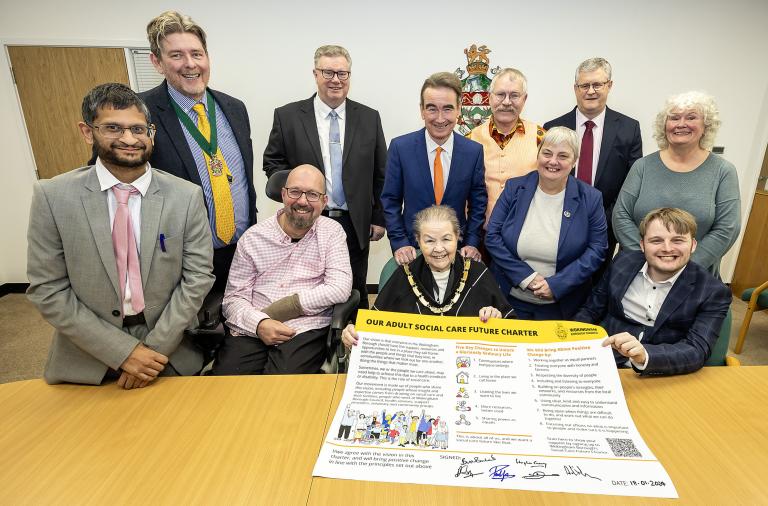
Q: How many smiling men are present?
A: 8